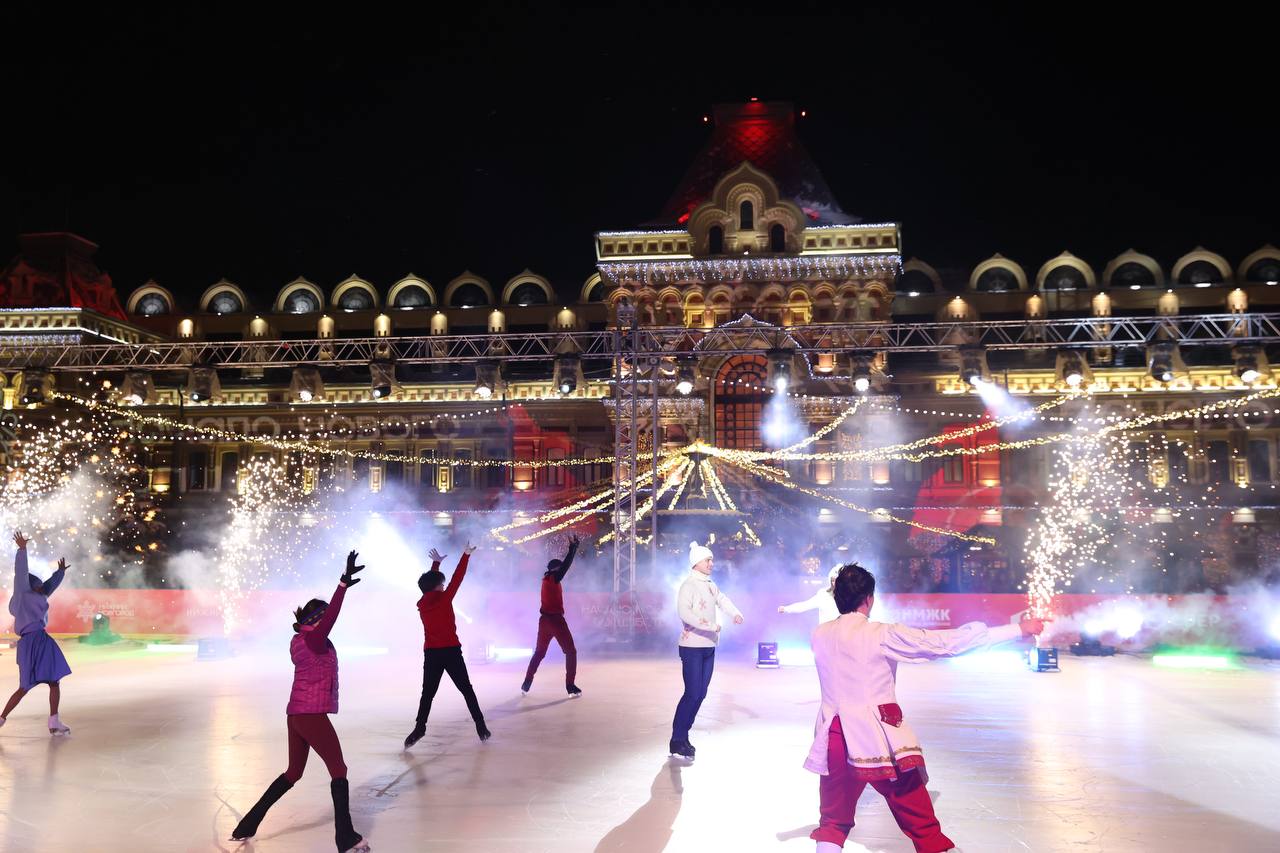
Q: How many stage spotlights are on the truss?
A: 14